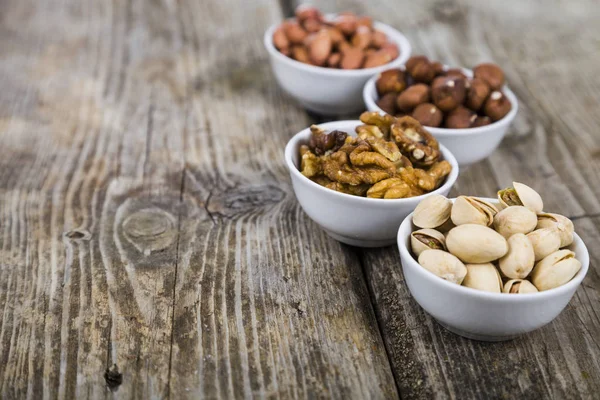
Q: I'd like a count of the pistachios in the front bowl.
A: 13